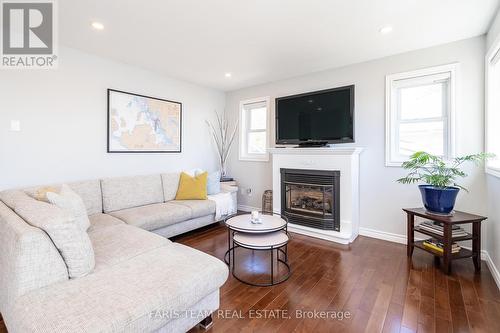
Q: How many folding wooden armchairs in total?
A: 0